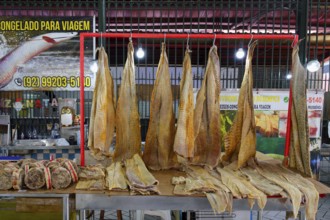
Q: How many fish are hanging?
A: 7